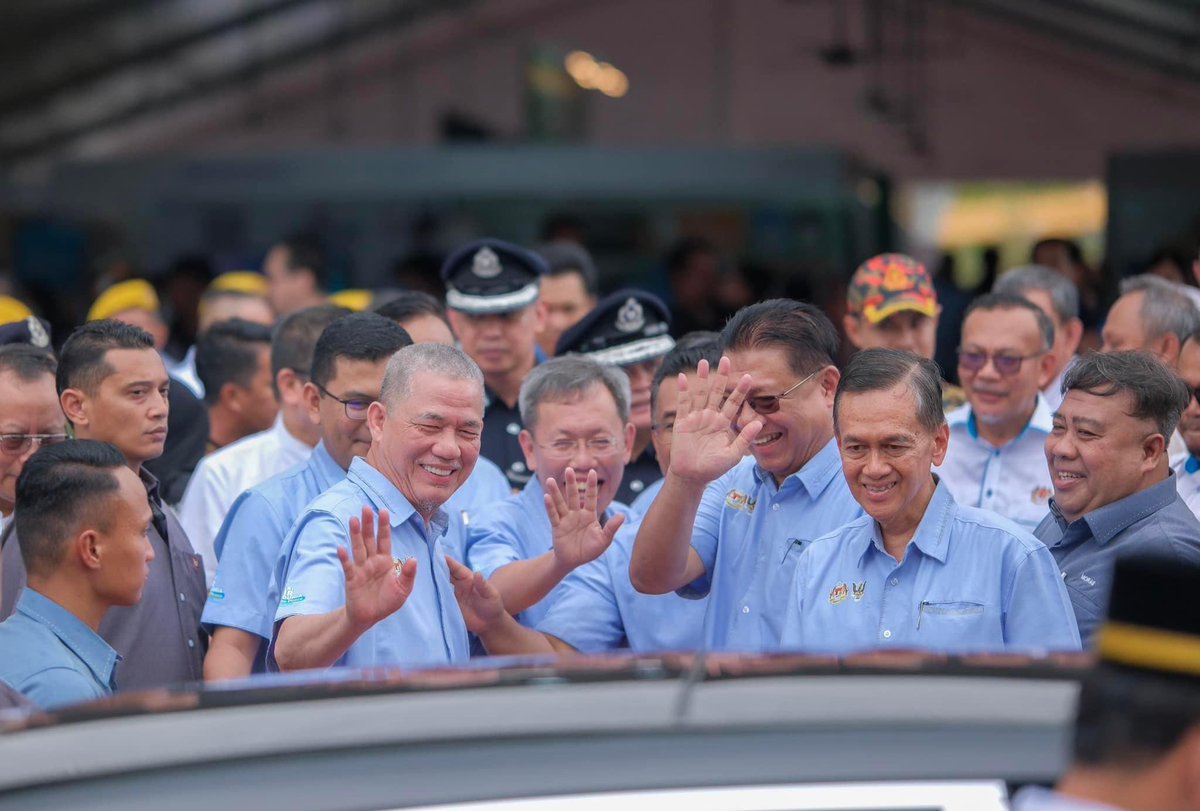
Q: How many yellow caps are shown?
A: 4